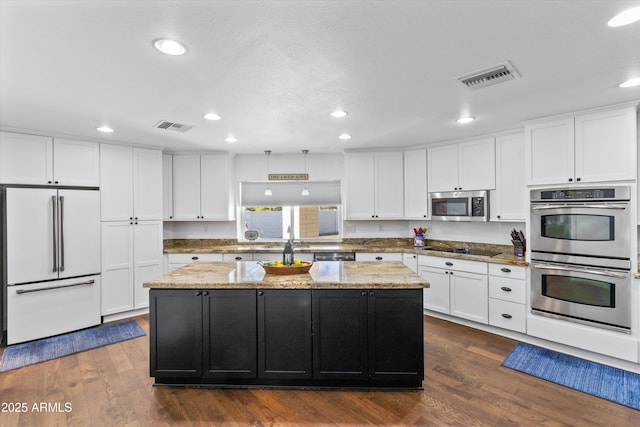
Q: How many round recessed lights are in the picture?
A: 9